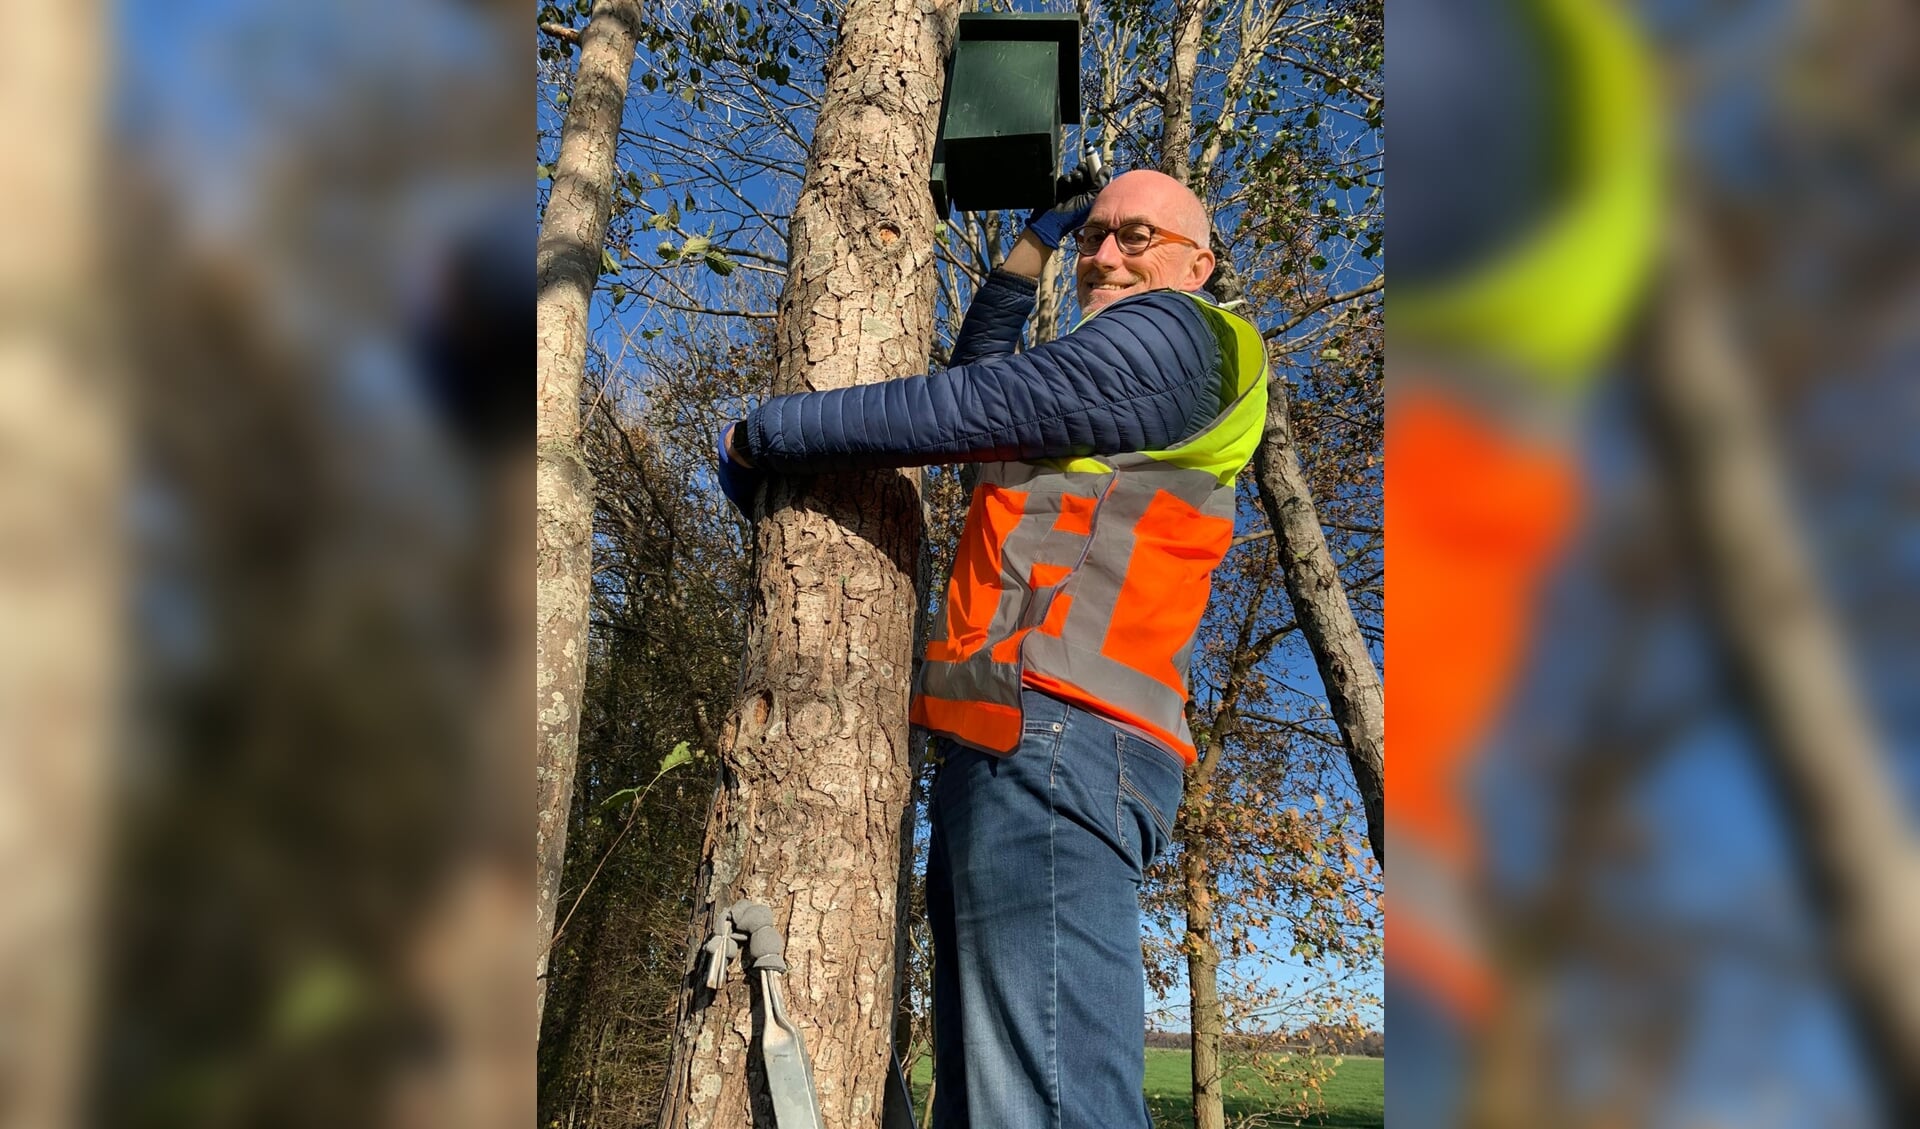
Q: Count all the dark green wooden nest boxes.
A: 1